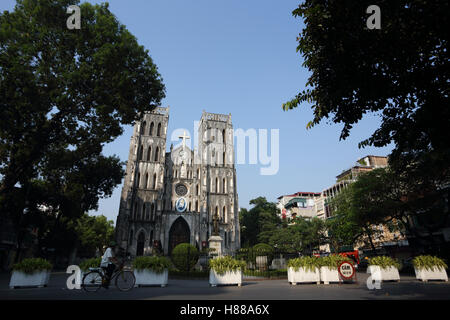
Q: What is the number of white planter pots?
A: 8